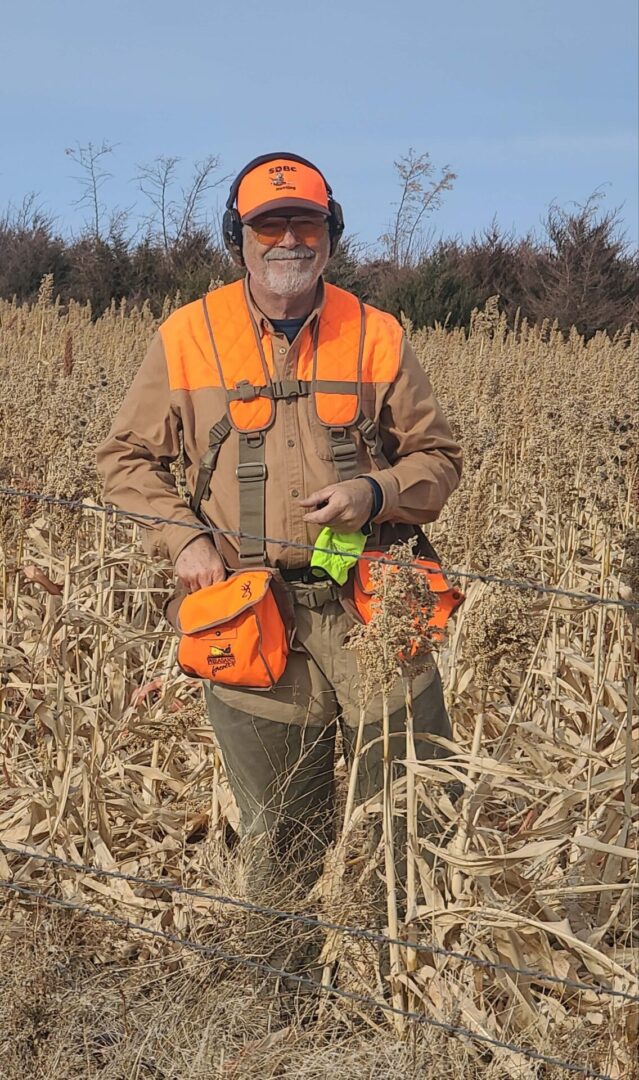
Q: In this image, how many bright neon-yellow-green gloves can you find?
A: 1